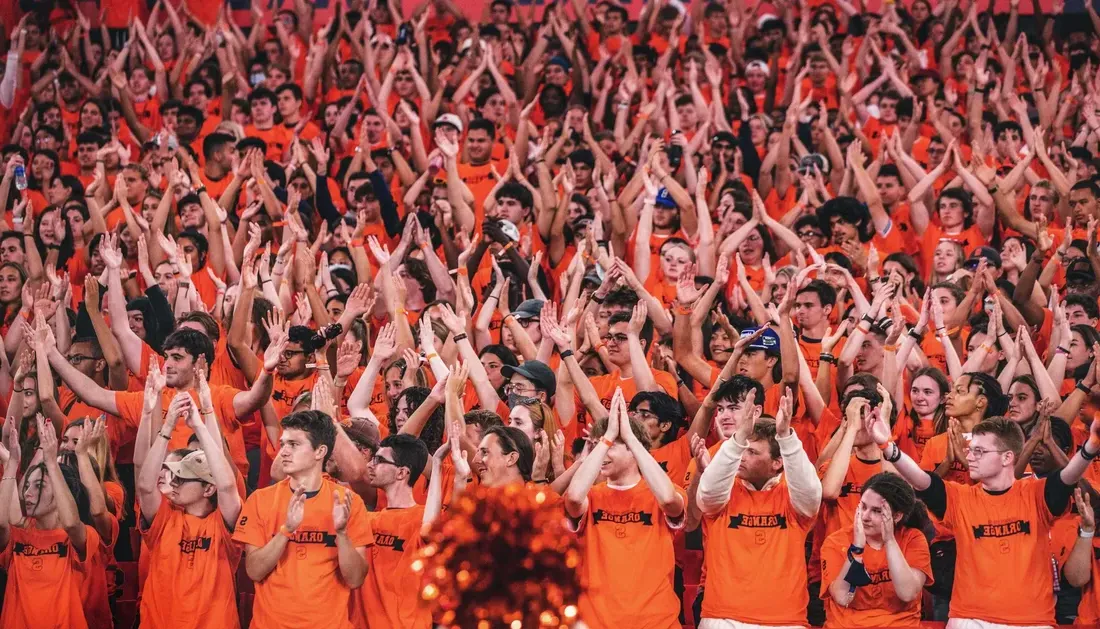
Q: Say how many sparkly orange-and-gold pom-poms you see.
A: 1